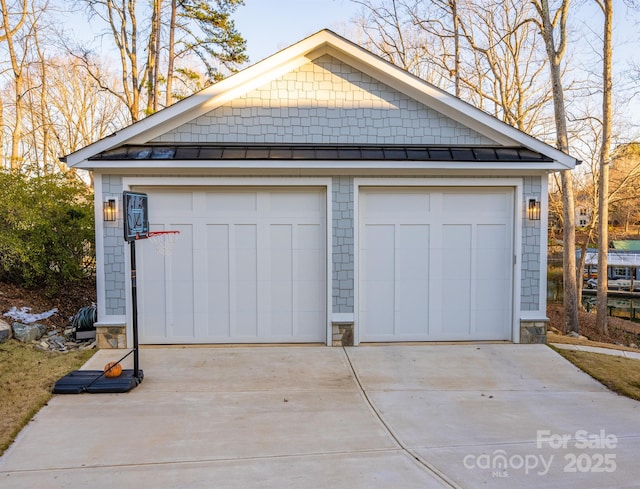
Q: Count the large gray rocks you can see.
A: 2